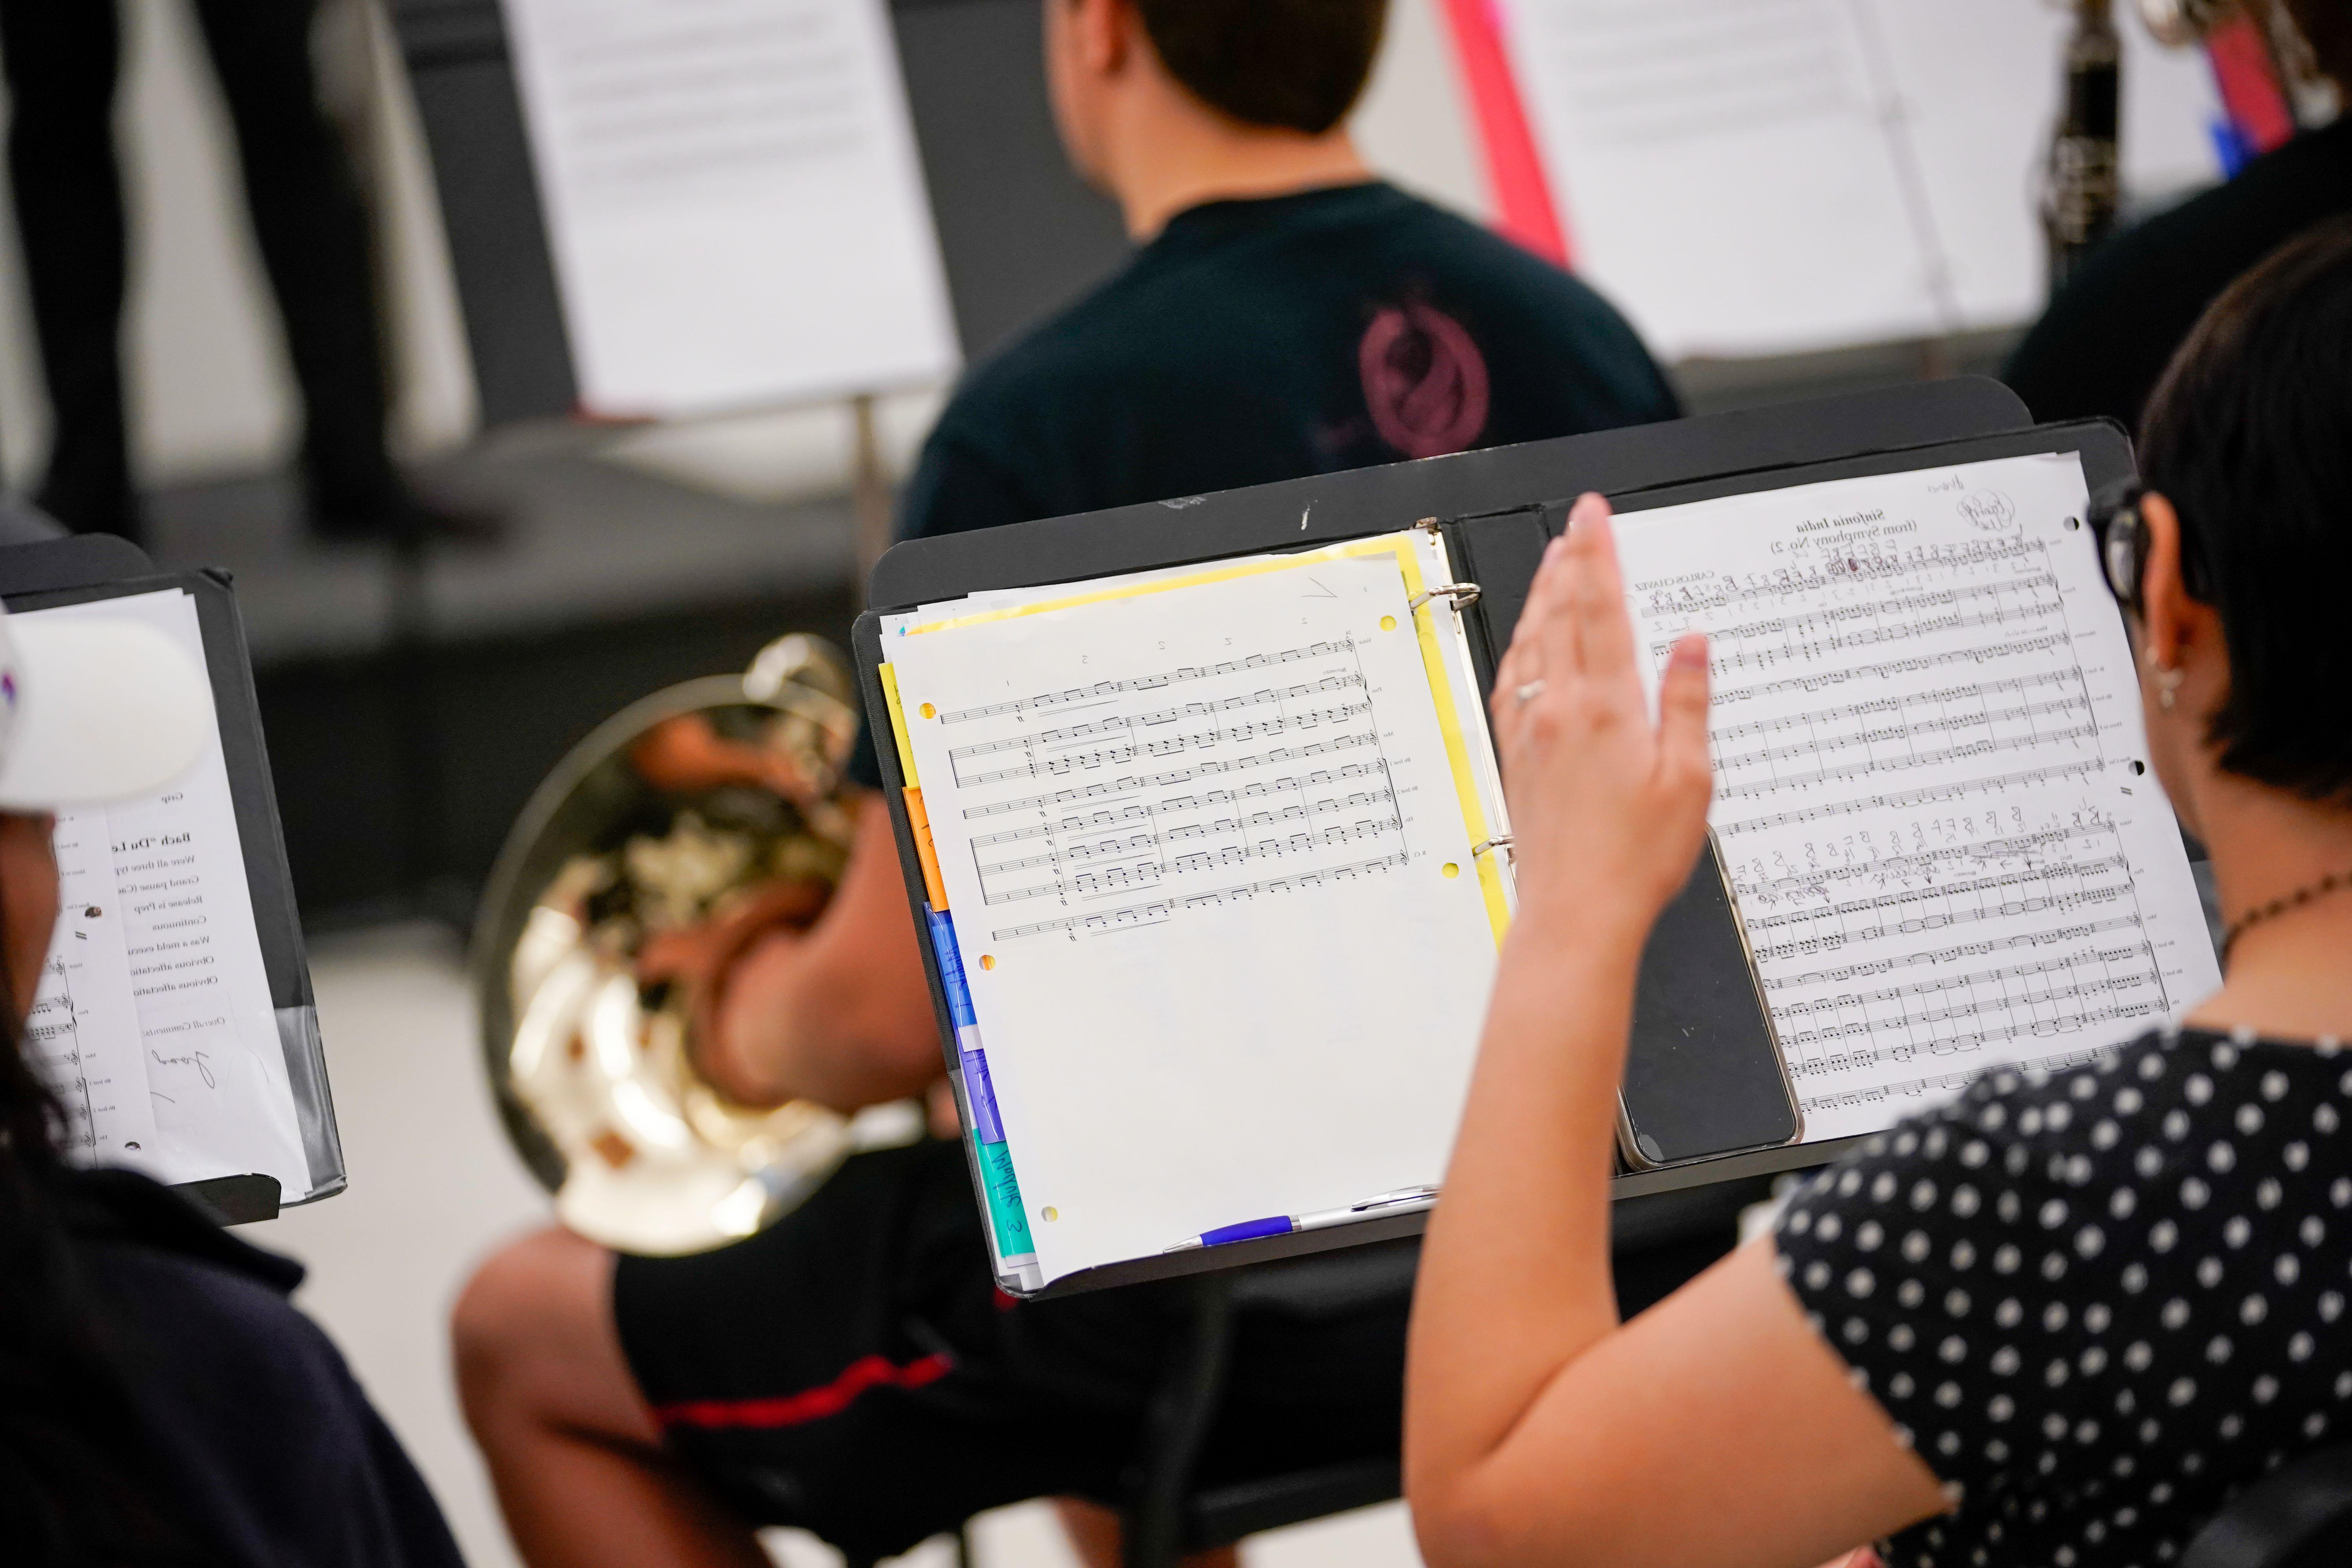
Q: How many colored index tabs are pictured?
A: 5